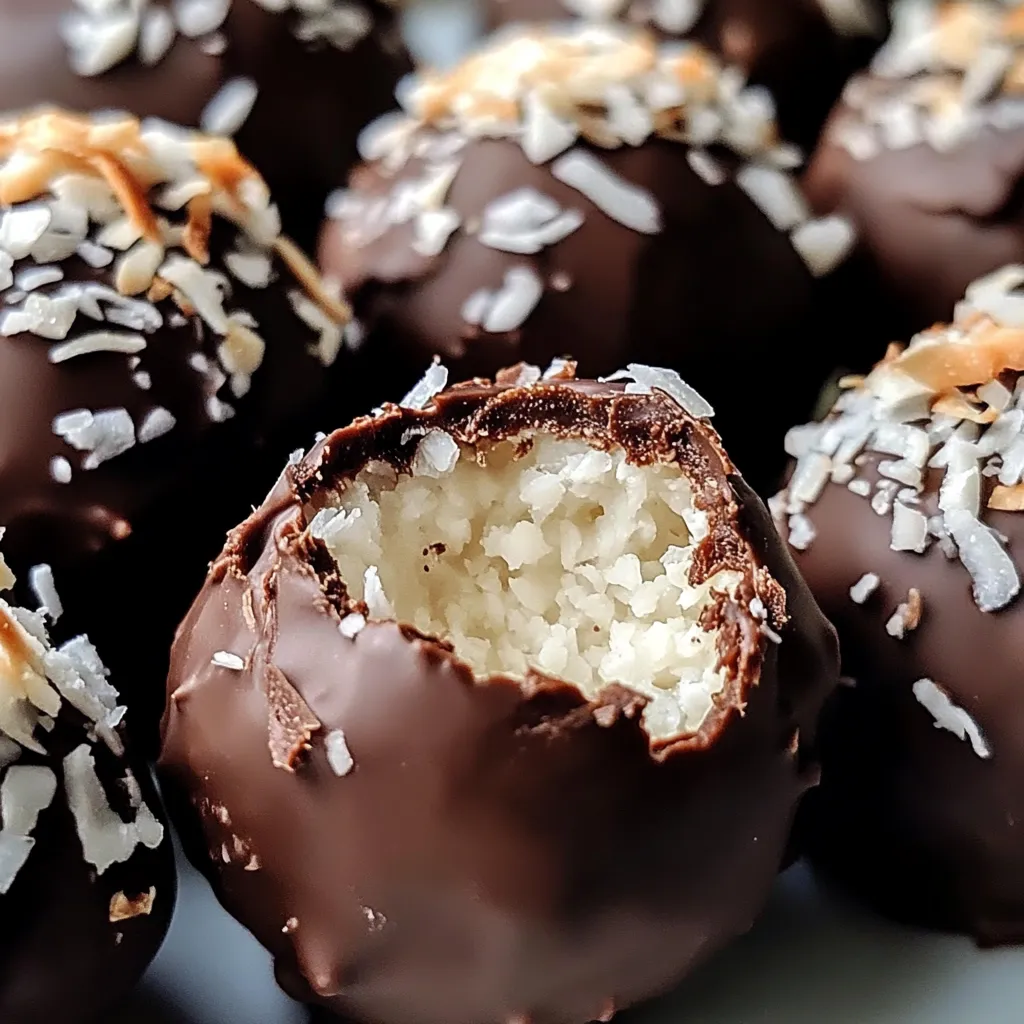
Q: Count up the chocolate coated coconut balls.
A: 8